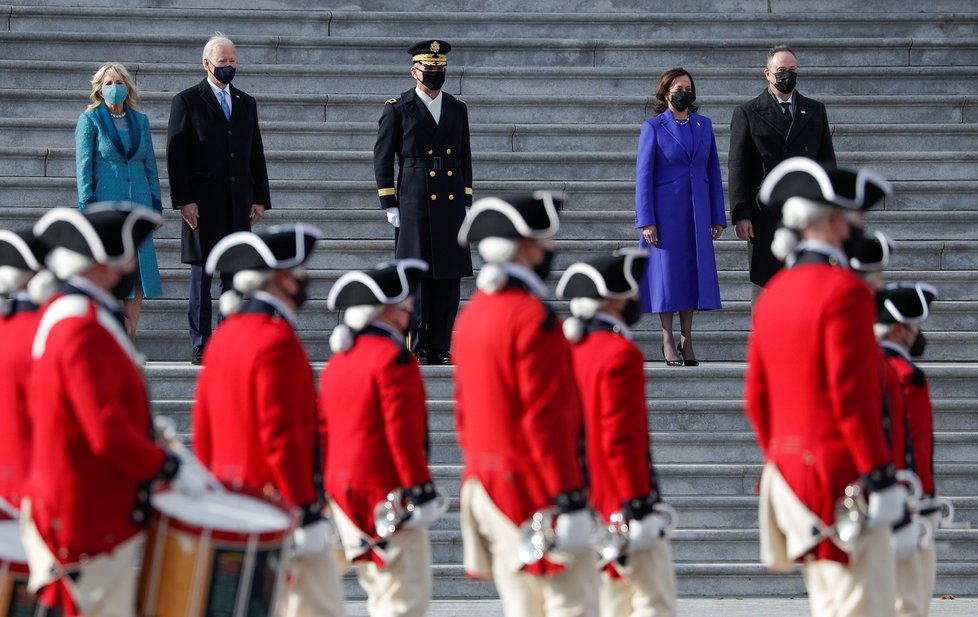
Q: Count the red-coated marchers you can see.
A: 9